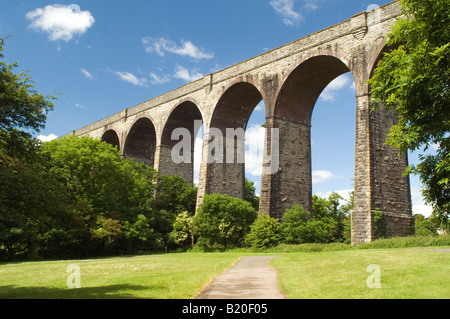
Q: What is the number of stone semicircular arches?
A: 6